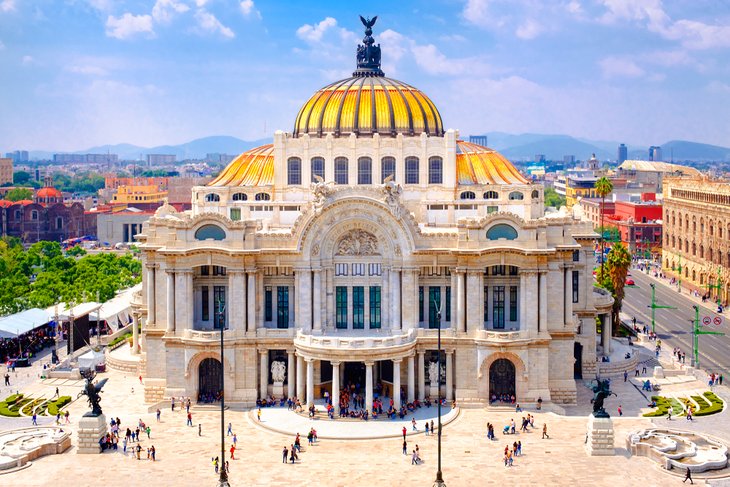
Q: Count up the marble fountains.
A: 2